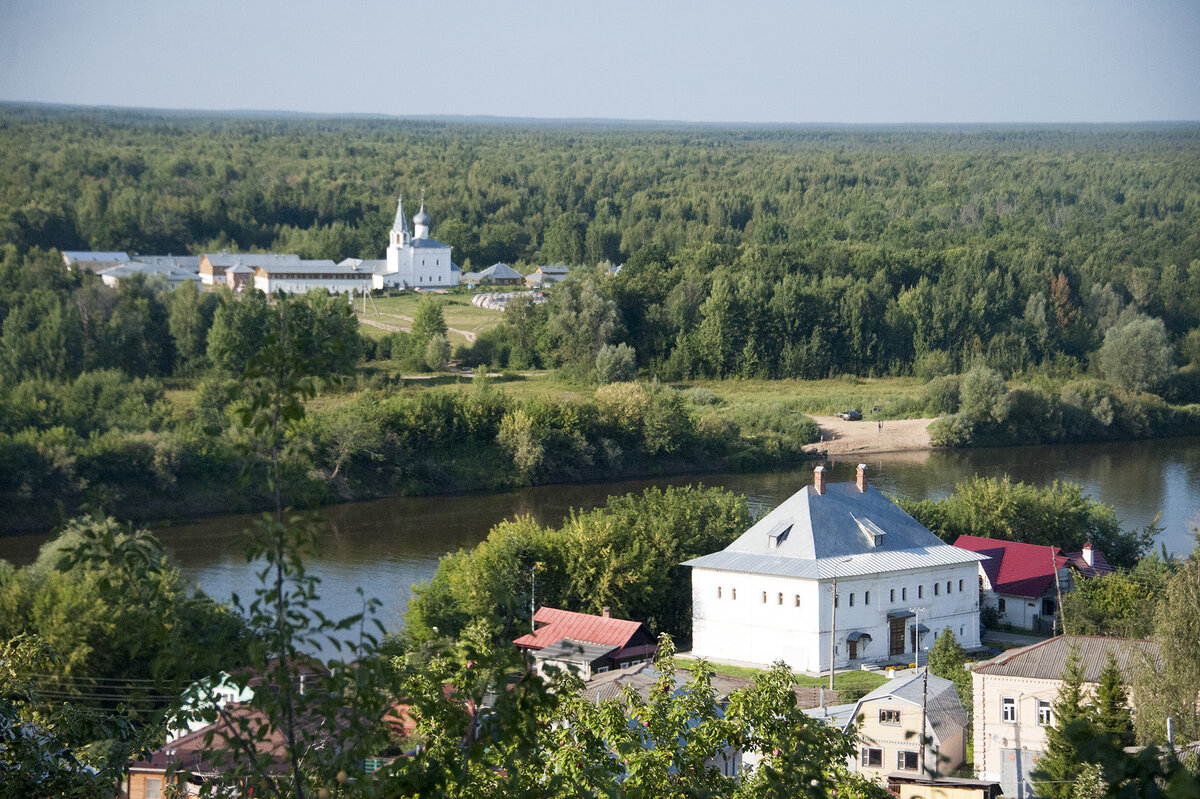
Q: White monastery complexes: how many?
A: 1